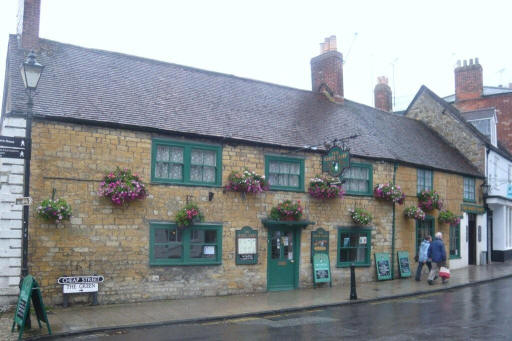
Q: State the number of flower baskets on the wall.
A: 11